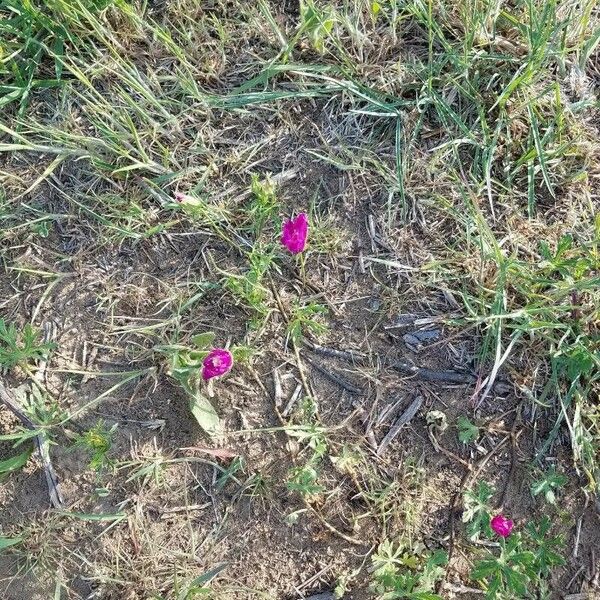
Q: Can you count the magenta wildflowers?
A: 3